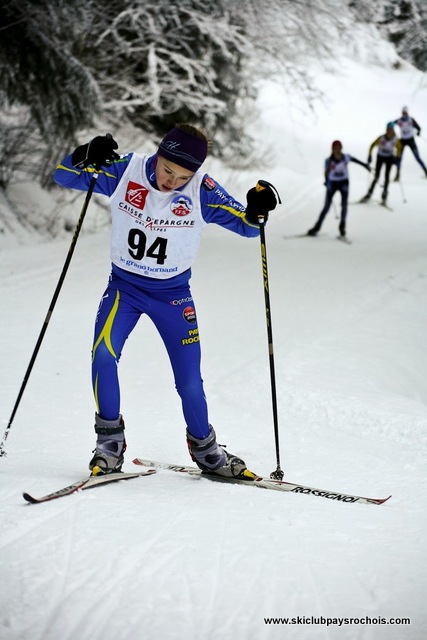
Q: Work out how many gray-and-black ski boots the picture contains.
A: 2